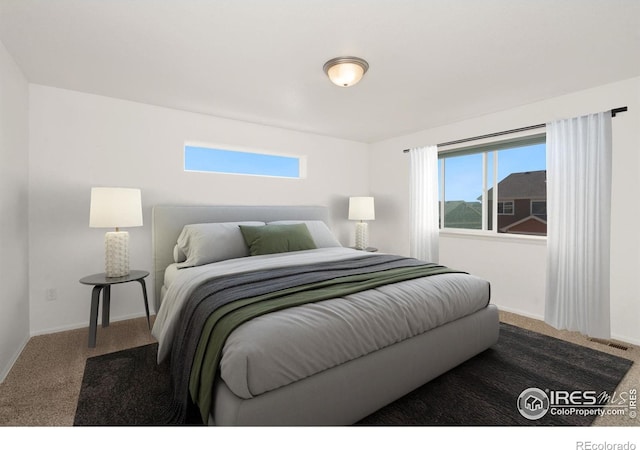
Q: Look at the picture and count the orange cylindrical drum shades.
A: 0